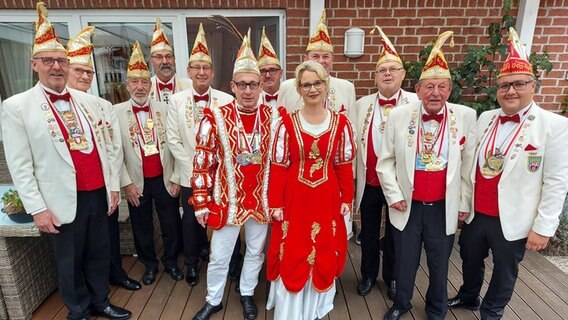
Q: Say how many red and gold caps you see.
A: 11